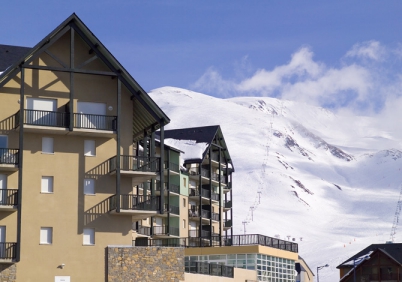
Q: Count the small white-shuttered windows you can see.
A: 6